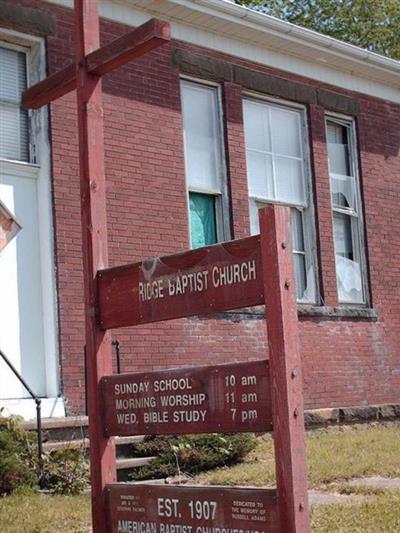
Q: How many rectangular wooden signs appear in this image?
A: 3